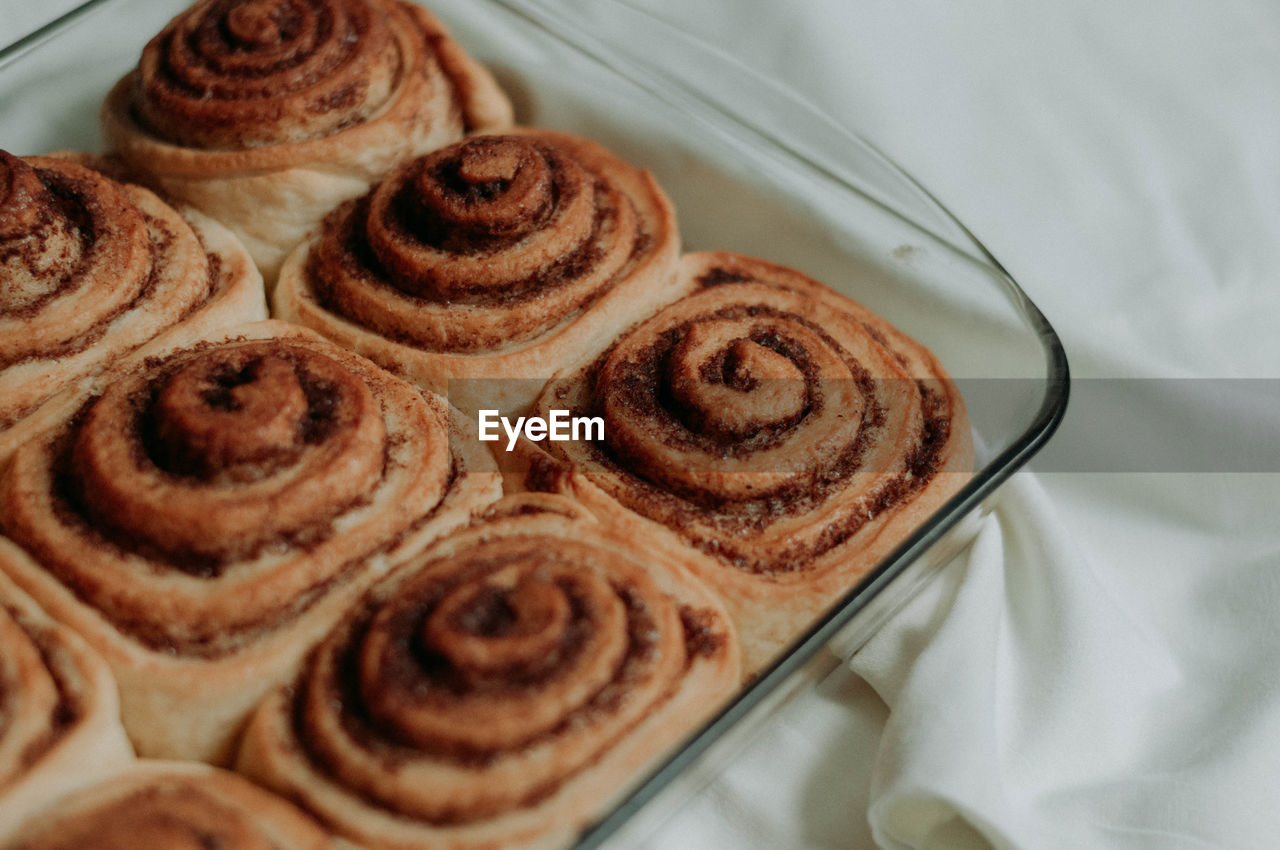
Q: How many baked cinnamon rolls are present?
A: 8